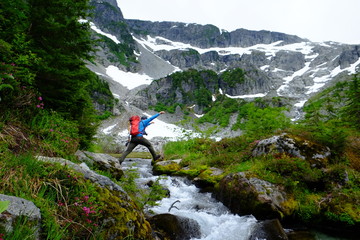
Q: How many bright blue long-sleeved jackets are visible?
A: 1